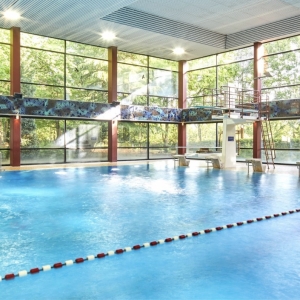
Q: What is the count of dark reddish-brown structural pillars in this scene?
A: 4